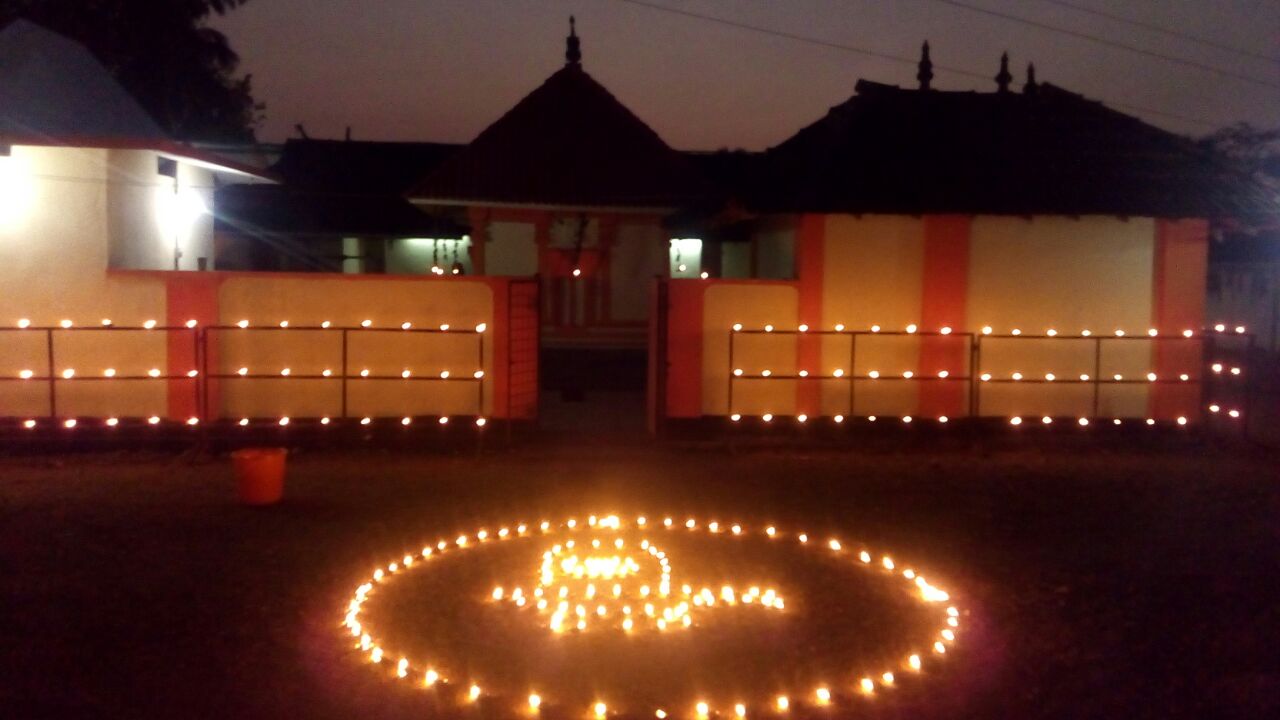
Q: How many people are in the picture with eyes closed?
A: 0